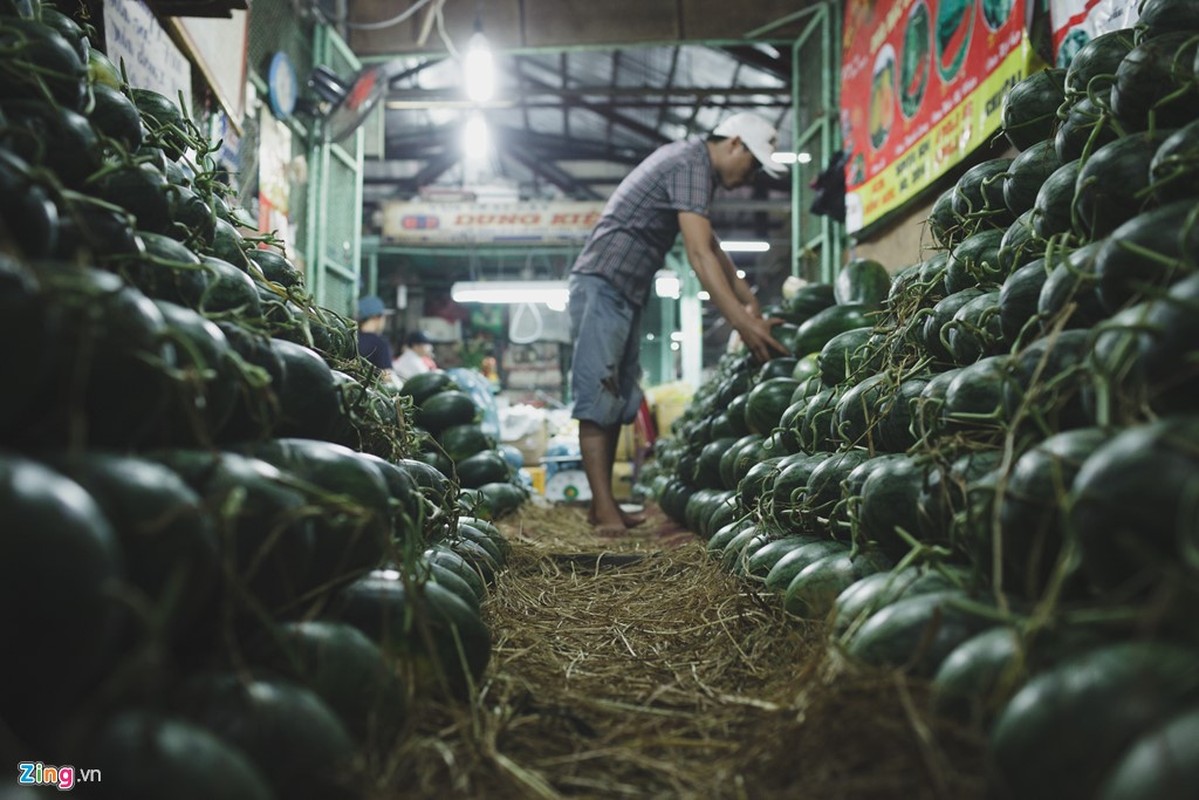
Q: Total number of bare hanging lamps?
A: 2